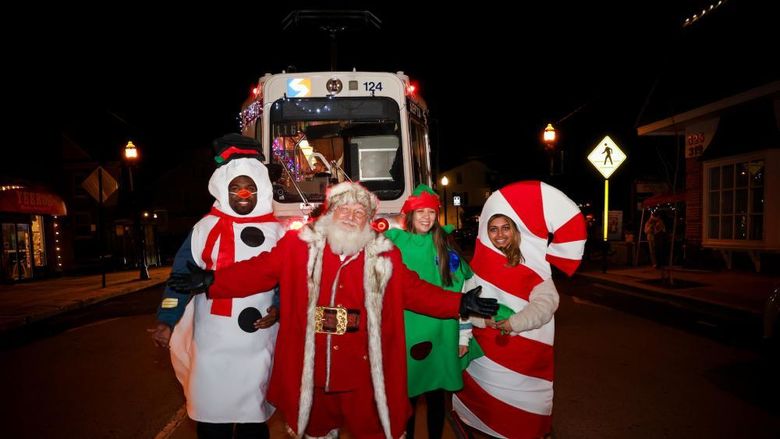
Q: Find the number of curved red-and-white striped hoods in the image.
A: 1